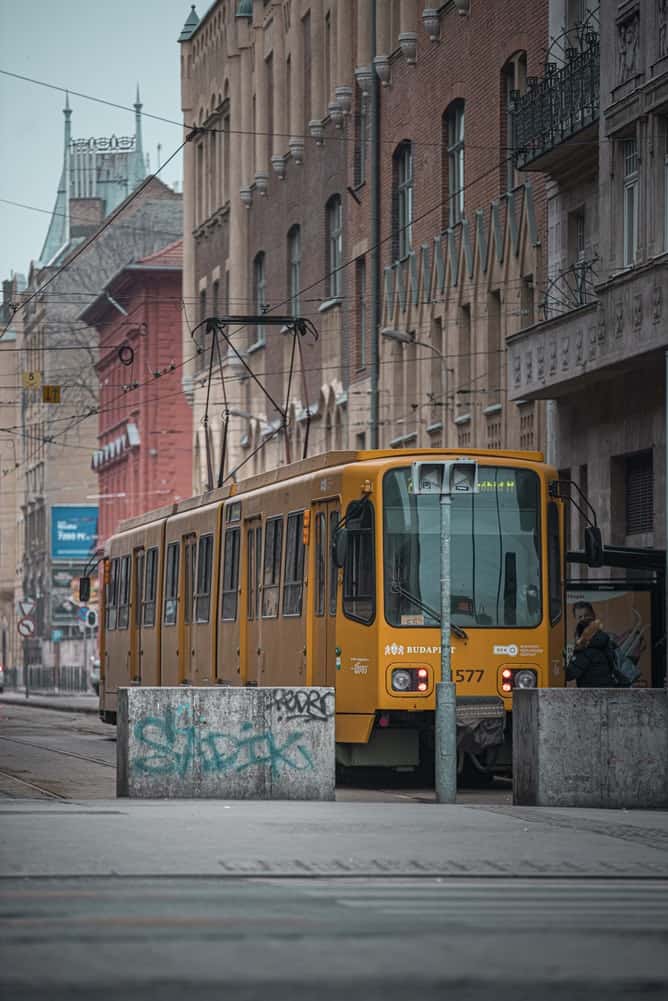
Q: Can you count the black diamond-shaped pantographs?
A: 1